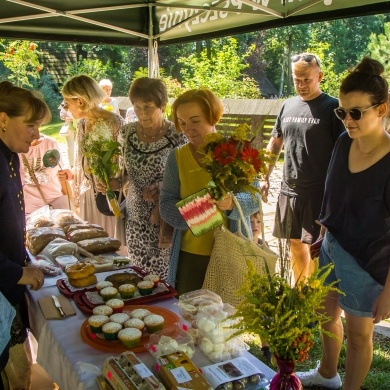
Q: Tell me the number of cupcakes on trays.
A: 14